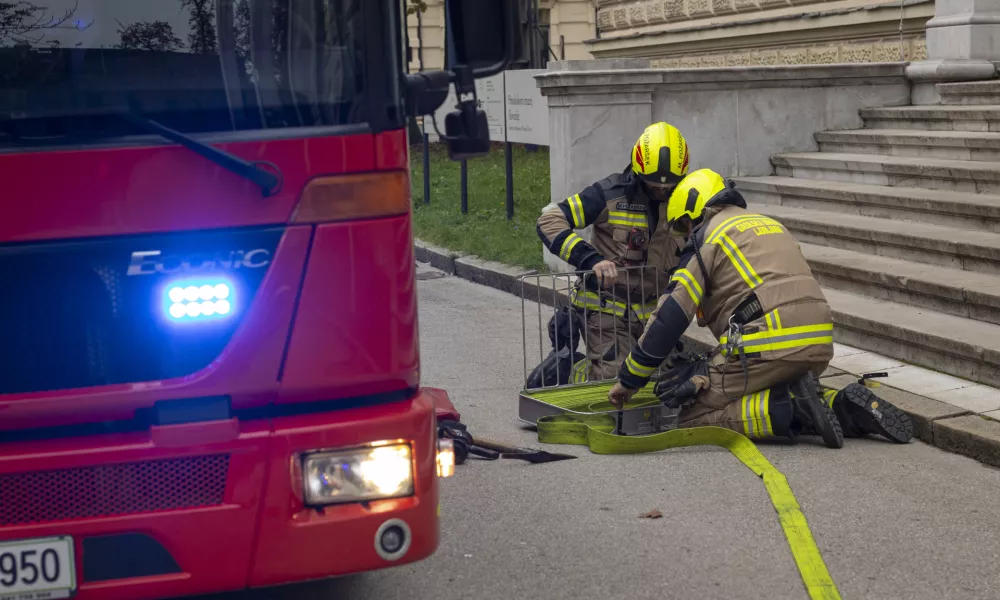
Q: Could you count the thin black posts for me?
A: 3